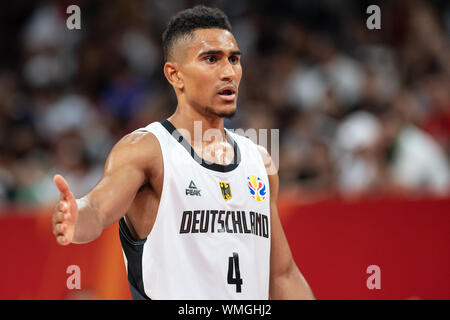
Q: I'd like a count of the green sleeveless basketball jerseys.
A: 0